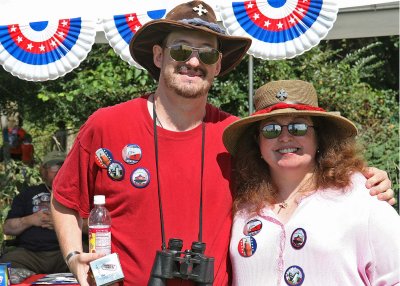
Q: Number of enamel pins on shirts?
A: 8